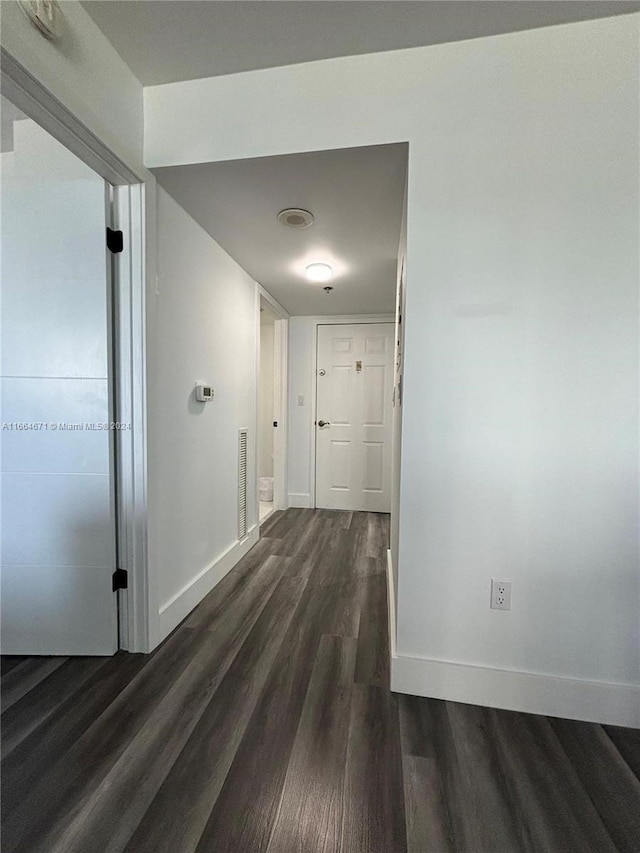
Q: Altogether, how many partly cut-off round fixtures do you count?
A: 1